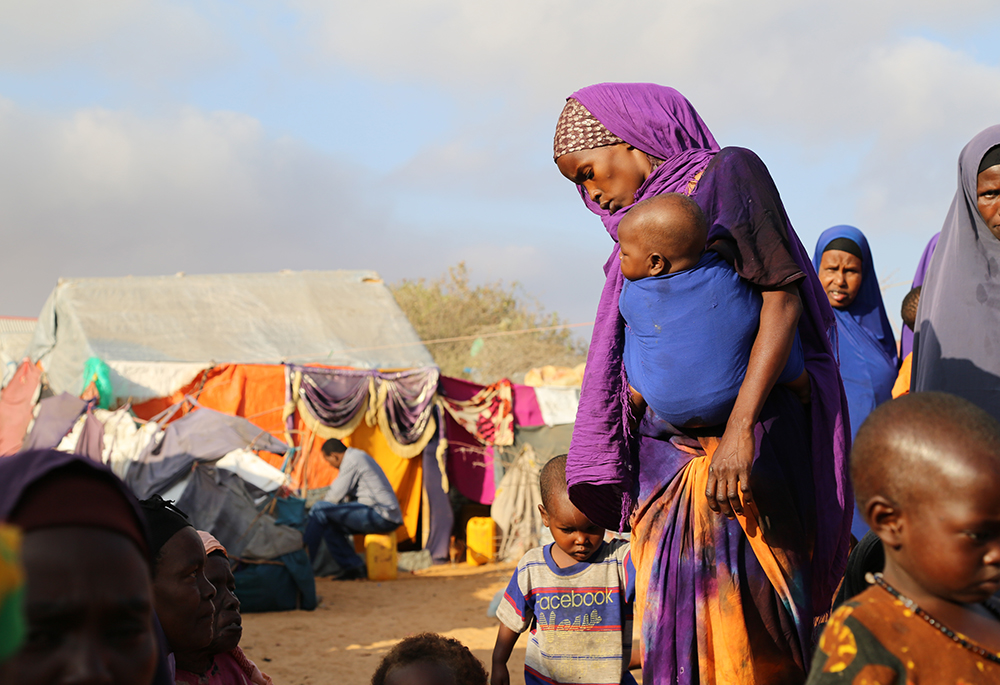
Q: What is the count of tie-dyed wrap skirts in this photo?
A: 1